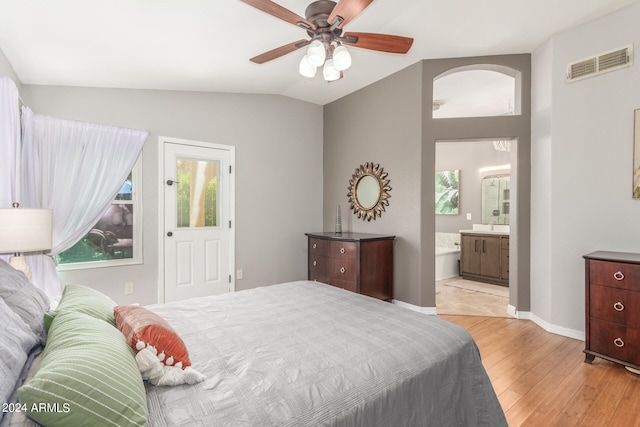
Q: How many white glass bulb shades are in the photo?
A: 4